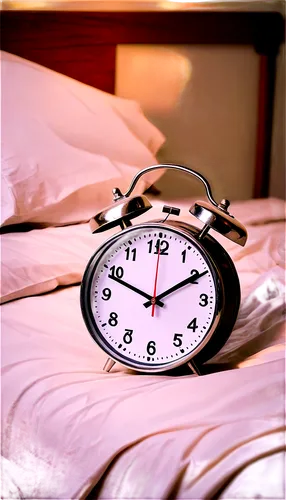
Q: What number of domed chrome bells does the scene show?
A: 2